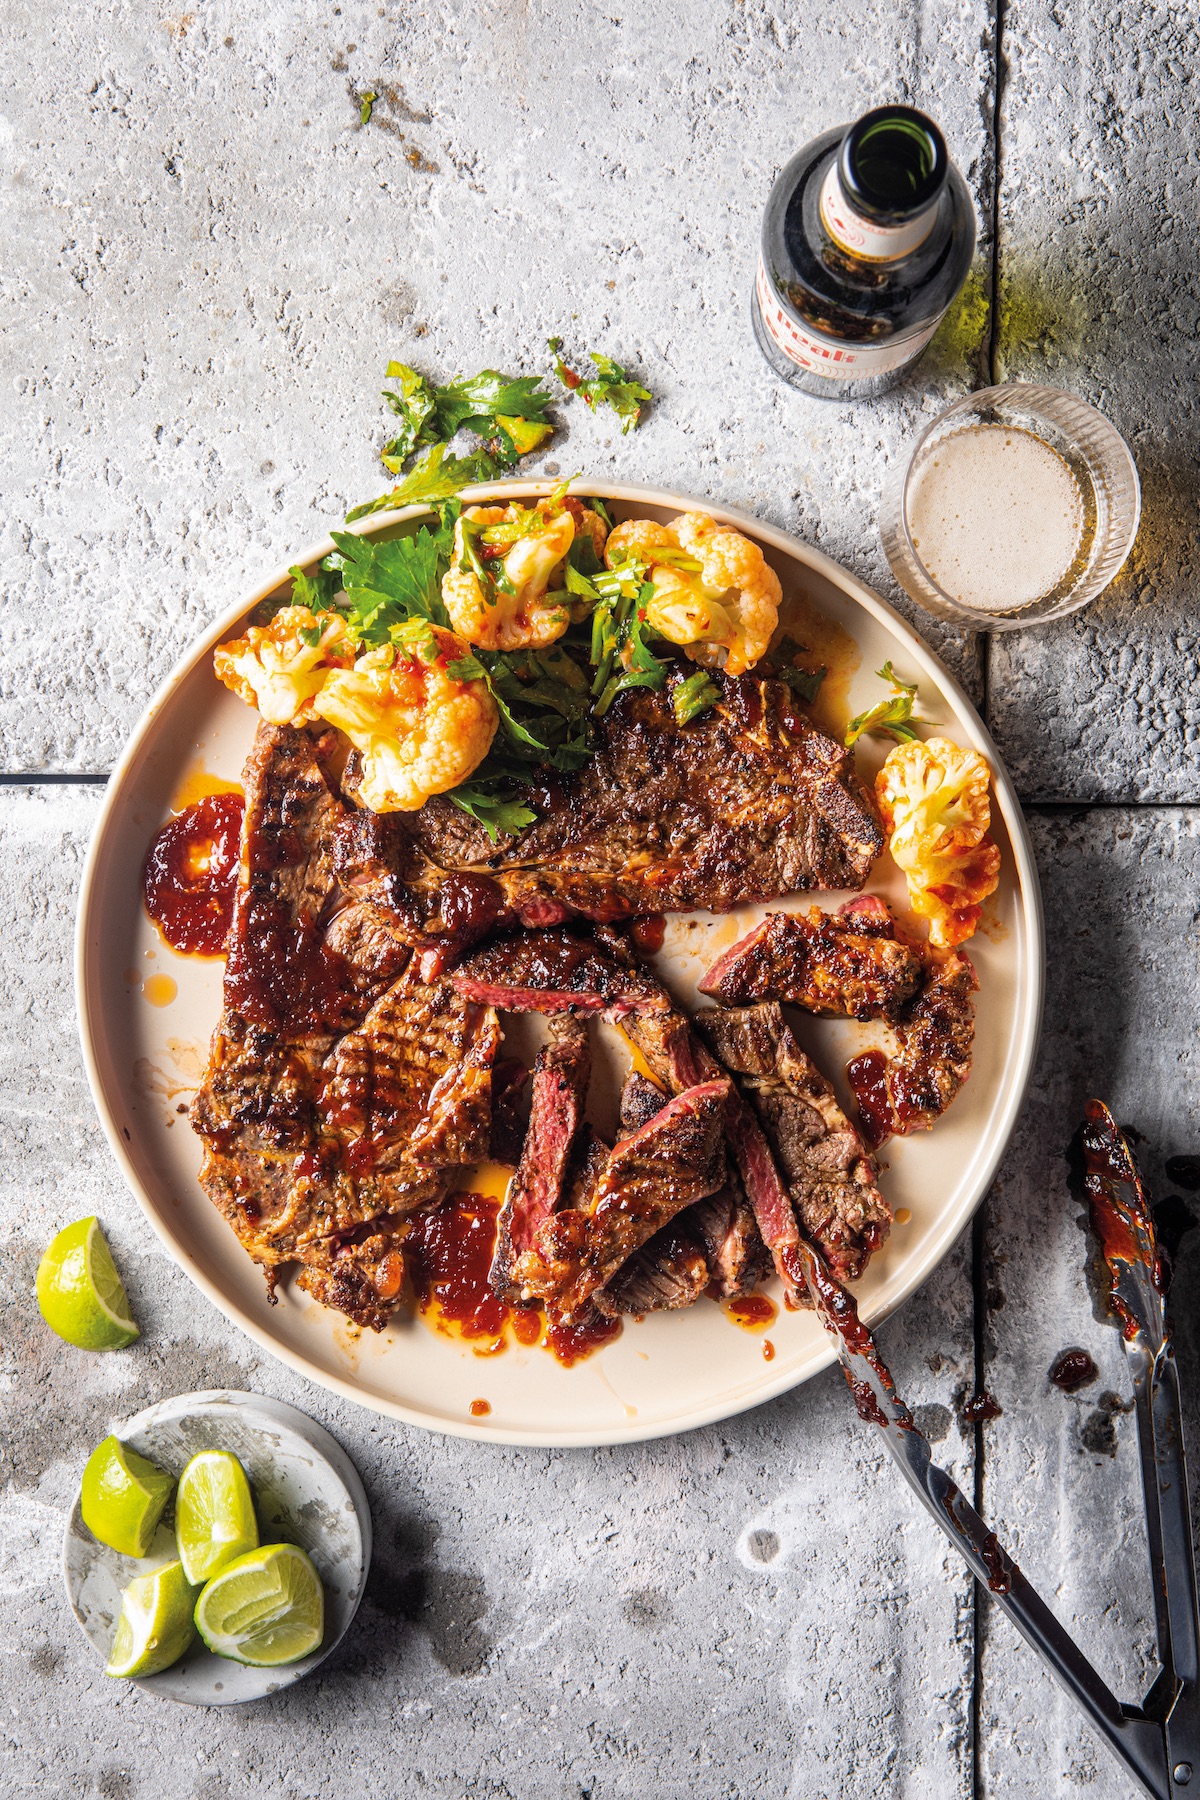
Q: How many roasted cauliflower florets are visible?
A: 5